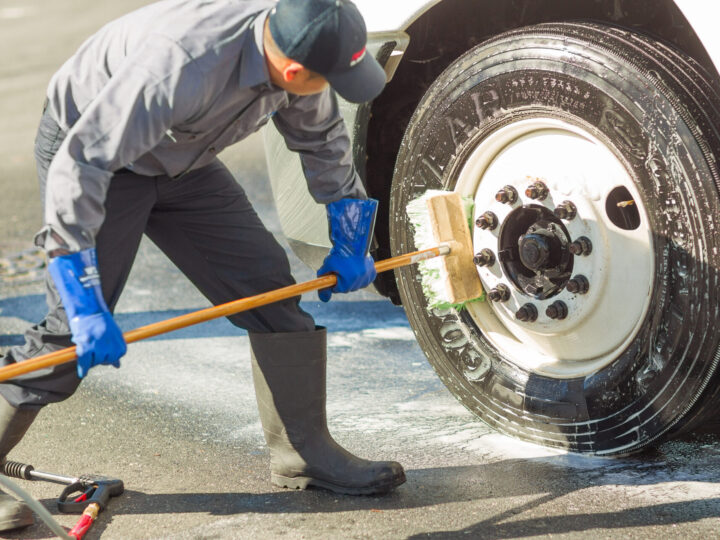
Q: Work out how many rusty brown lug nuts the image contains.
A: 10